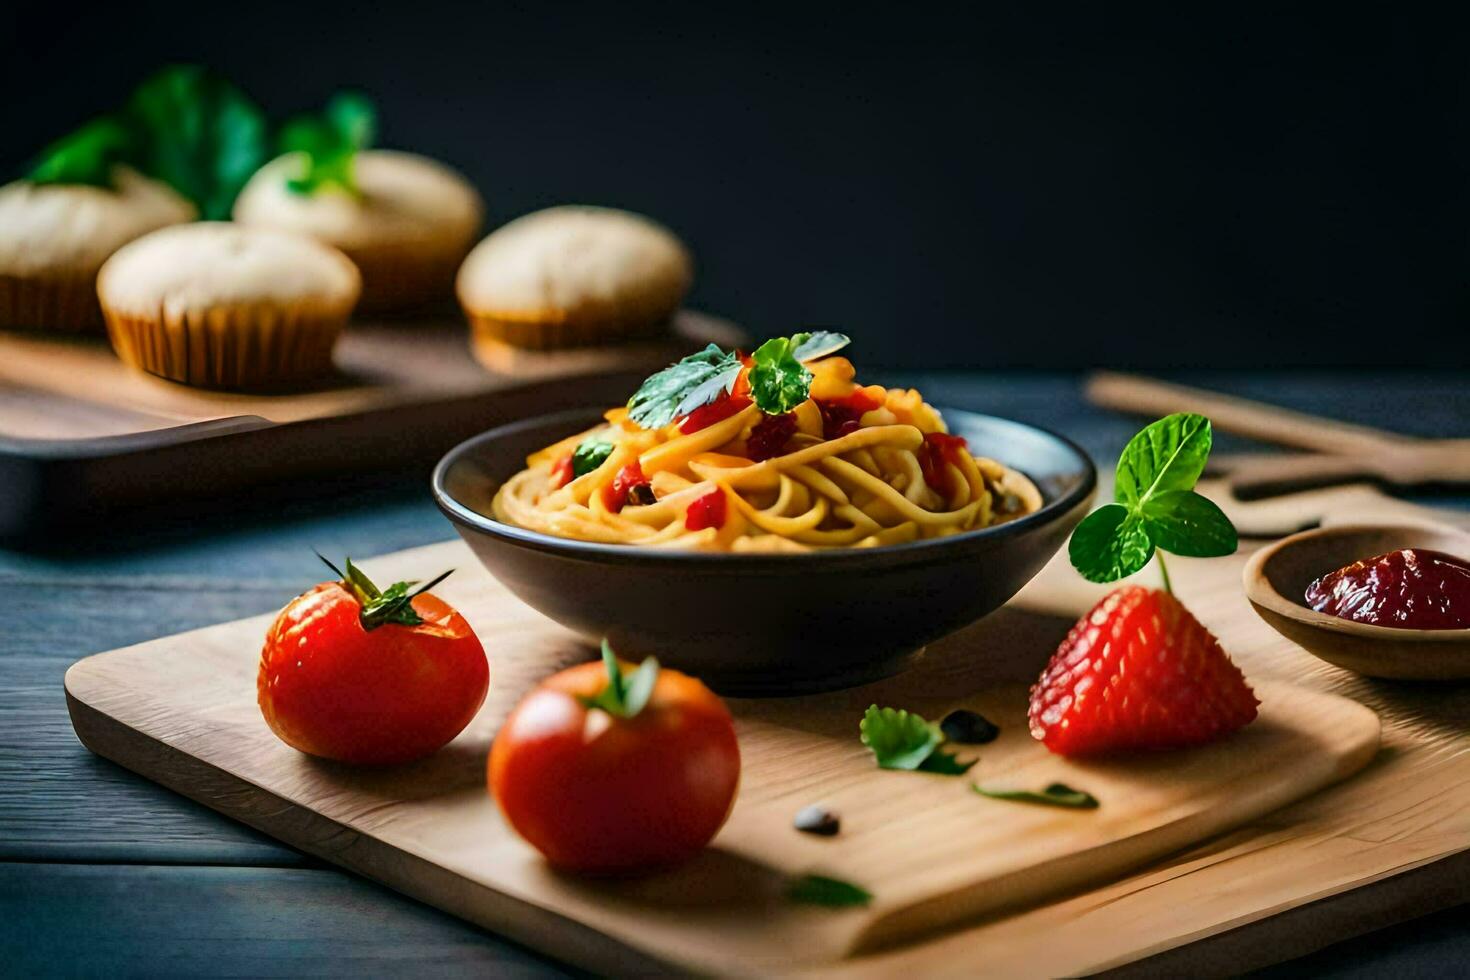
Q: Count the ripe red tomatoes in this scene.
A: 2